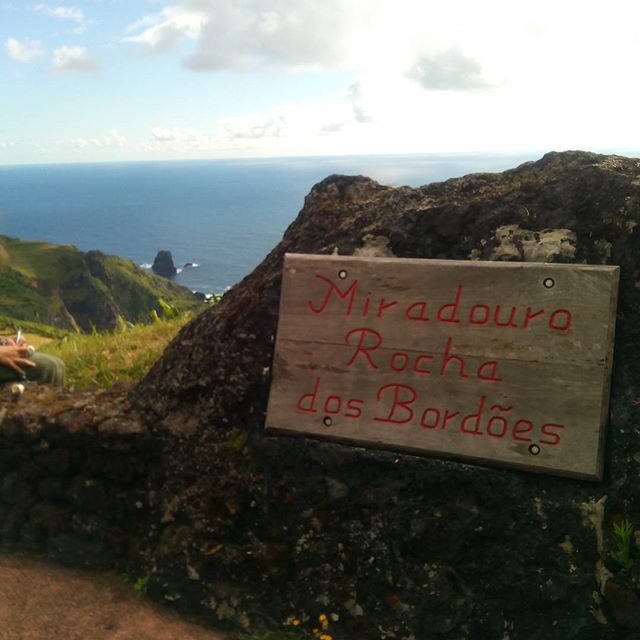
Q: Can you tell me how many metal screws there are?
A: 4